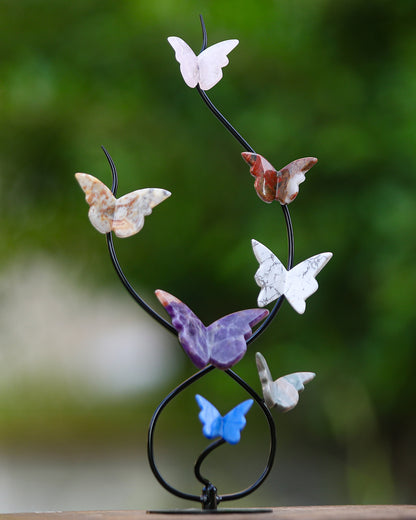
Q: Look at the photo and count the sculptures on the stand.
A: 7